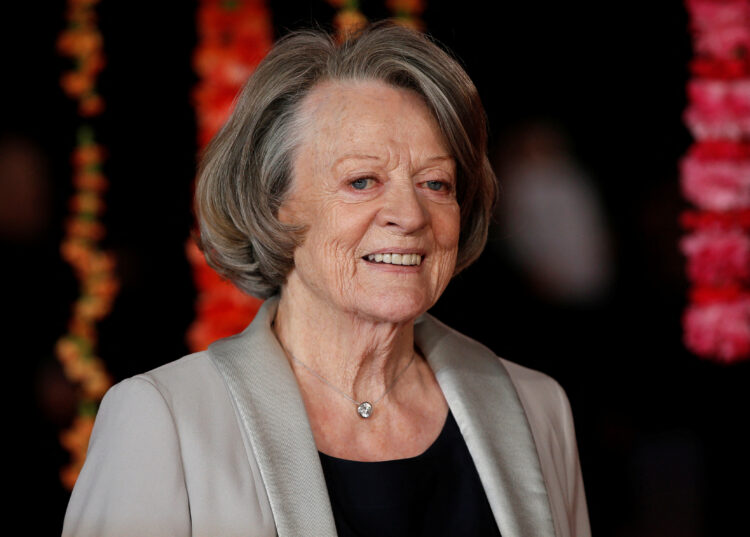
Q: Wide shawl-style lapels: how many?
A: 2